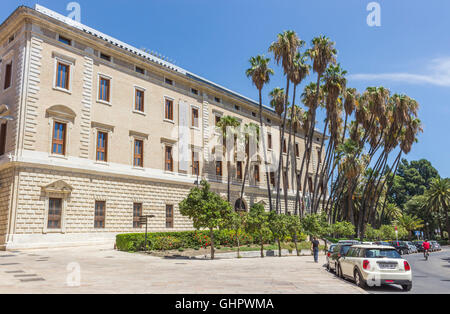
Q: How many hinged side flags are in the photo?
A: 0